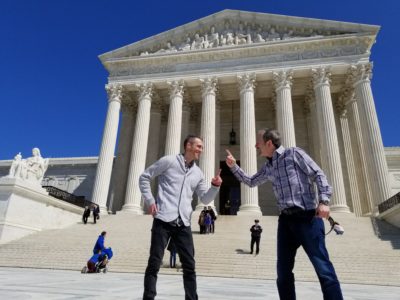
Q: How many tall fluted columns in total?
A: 8